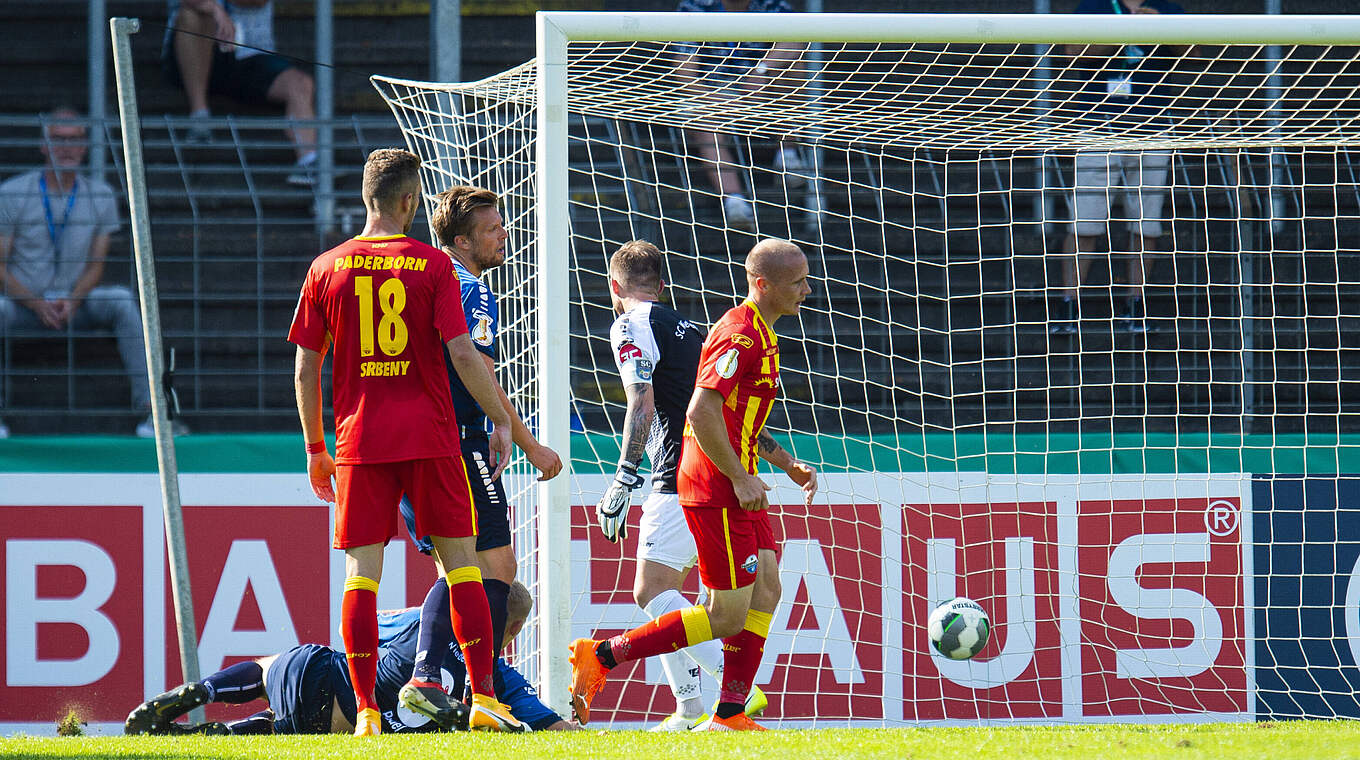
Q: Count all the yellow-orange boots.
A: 2